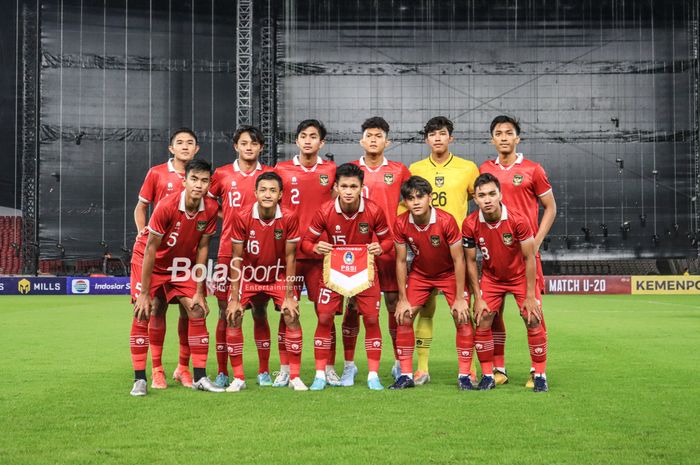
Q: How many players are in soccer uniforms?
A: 11